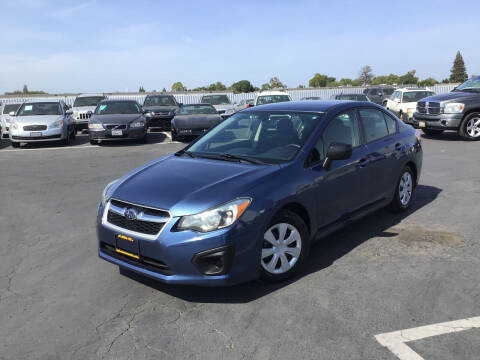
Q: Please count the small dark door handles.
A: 2